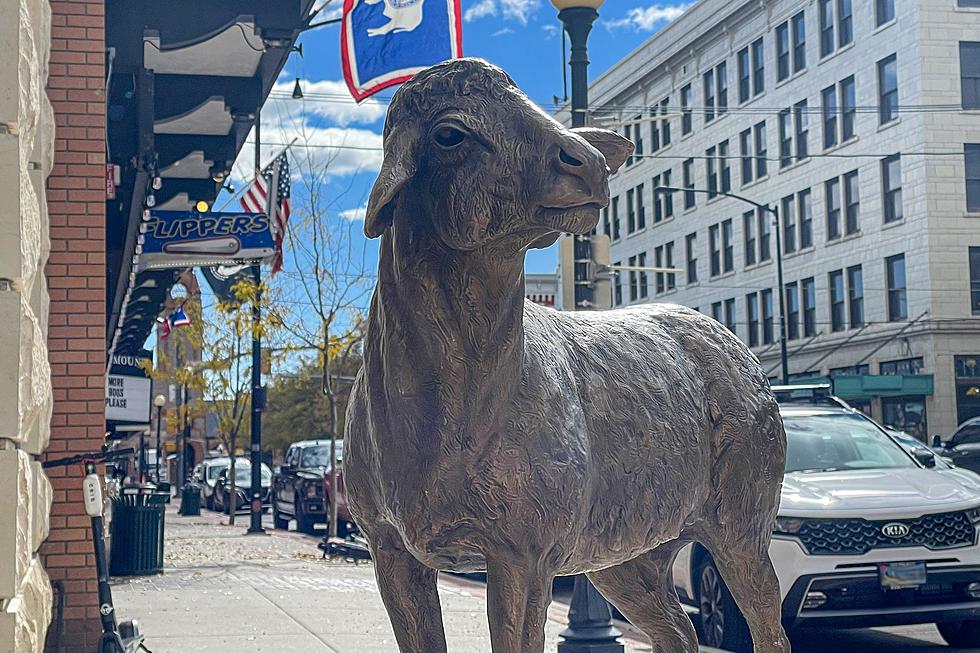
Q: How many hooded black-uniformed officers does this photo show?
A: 0